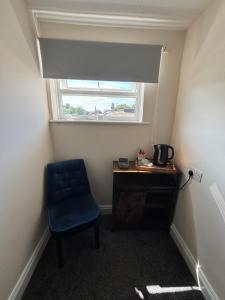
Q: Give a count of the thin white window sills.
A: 1